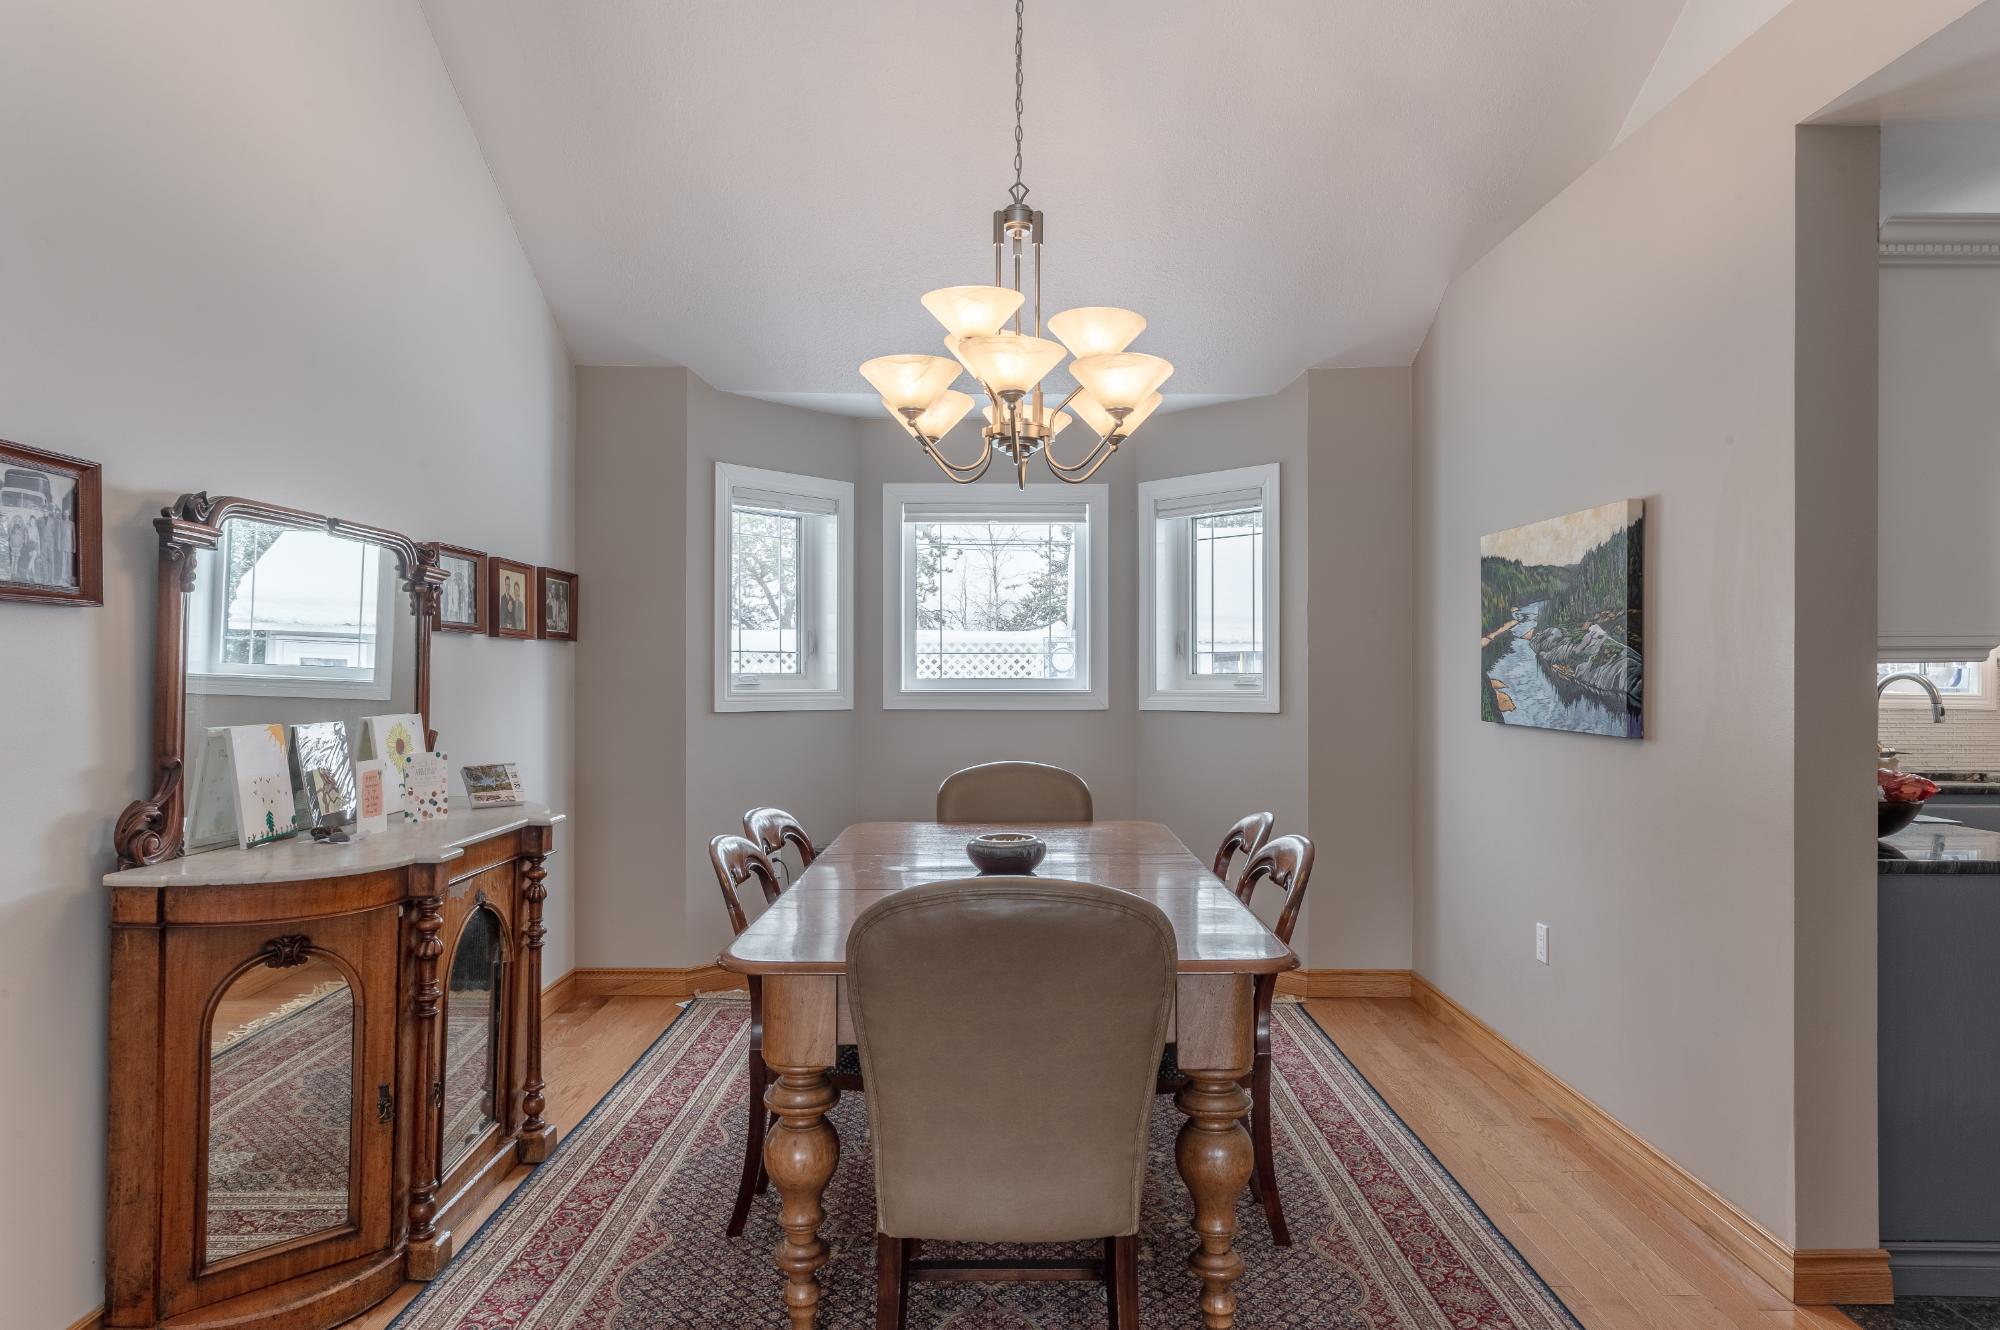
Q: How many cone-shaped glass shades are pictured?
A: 9